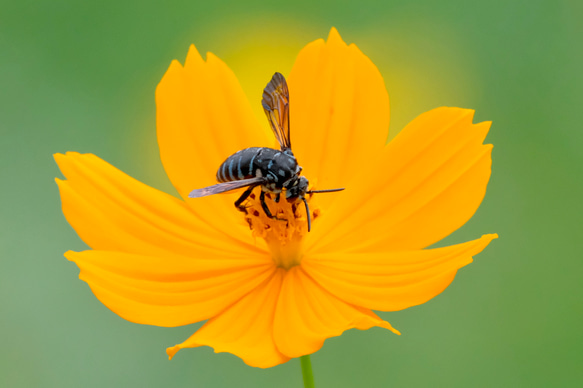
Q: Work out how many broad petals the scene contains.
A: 8